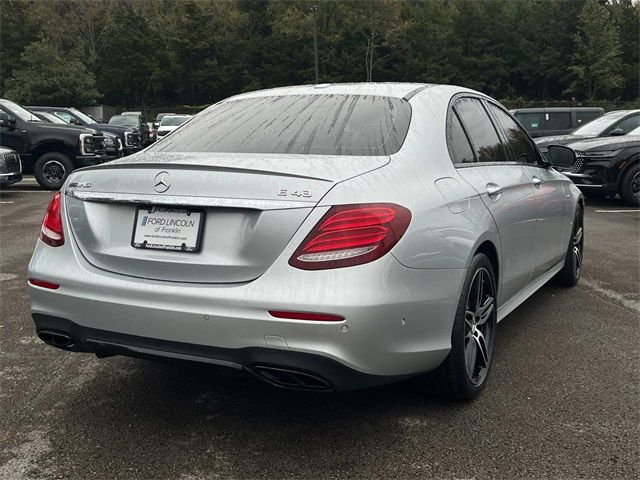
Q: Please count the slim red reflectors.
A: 2